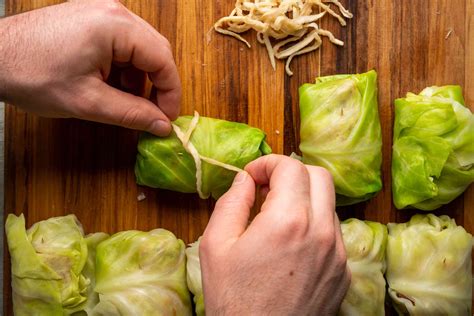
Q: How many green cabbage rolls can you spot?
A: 8